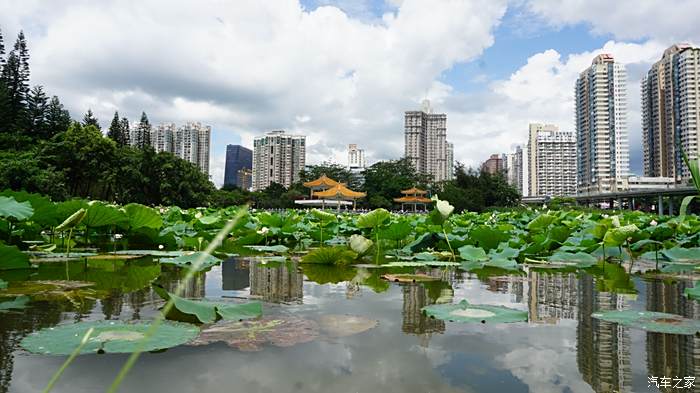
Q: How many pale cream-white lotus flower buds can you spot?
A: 2